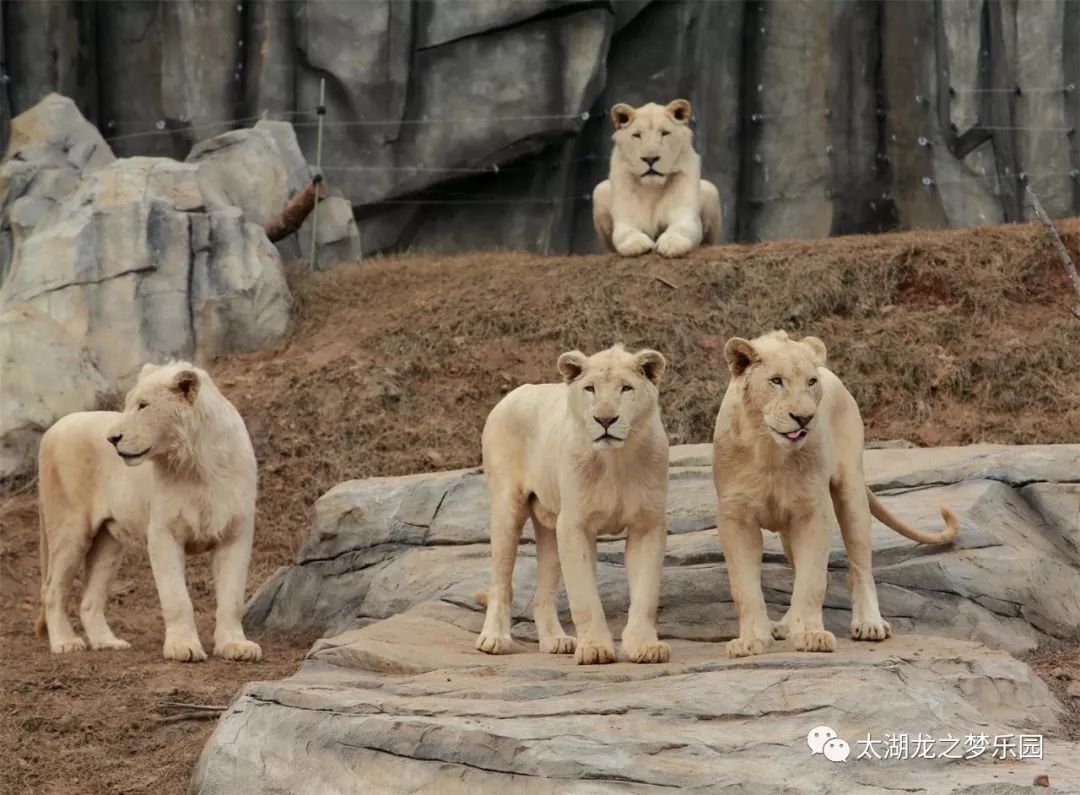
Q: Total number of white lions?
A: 4